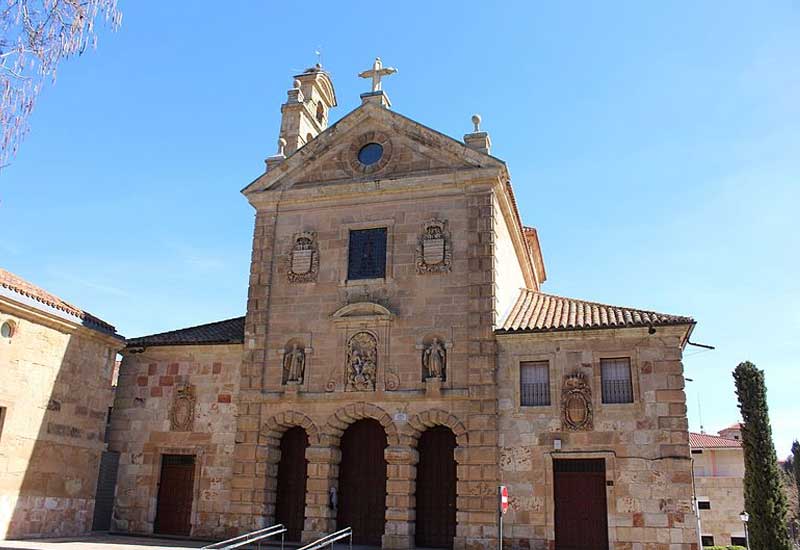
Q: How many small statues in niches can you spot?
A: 2